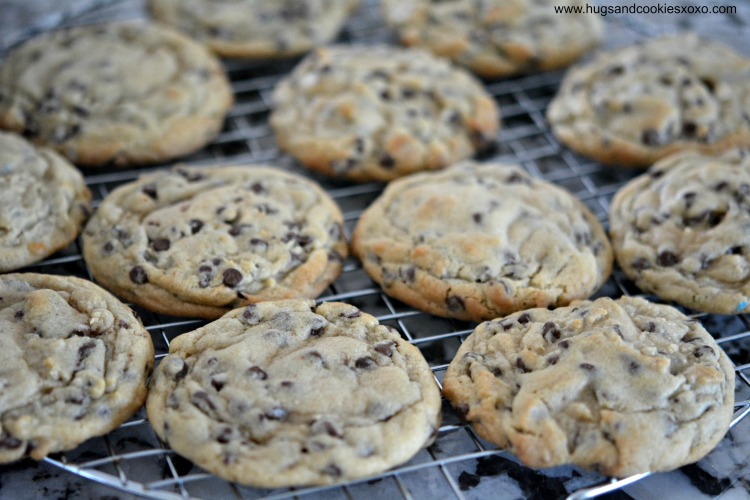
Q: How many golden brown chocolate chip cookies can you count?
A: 12